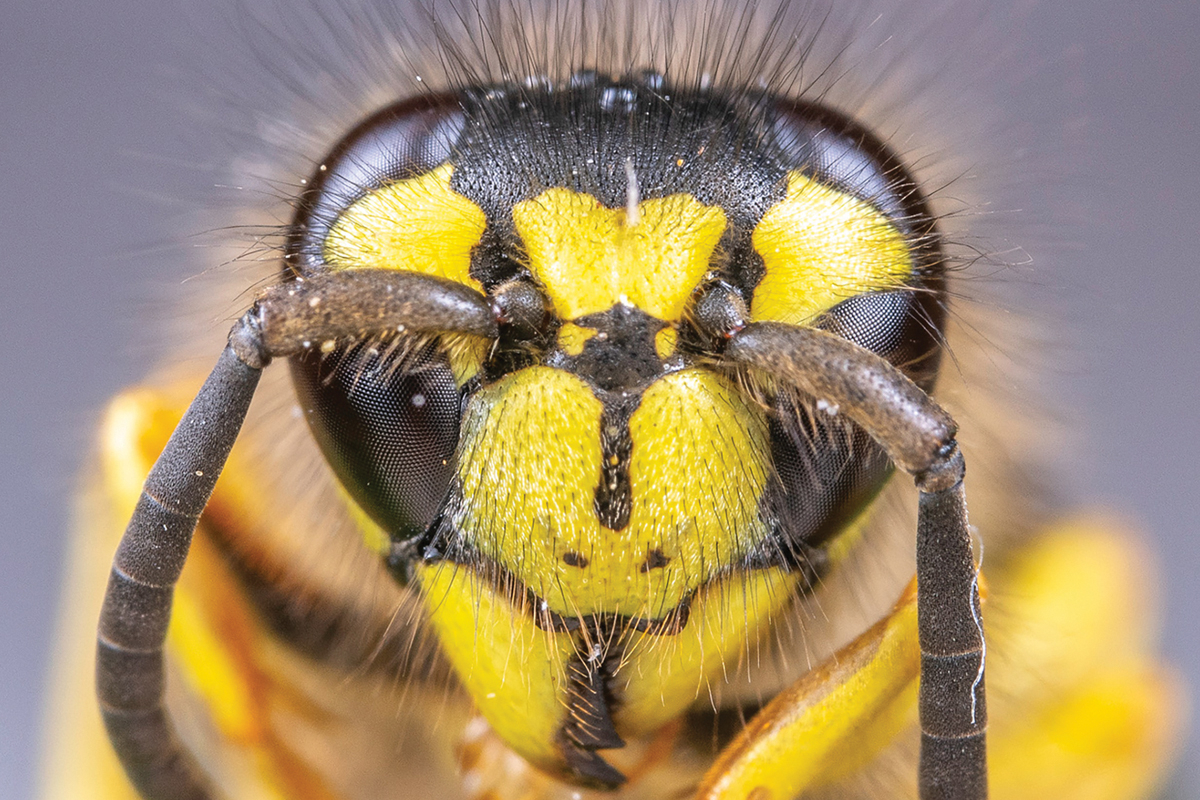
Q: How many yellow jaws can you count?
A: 2